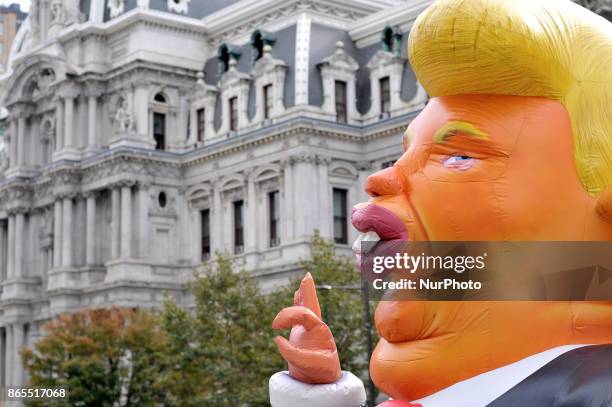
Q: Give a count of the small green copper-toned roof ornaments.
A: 3